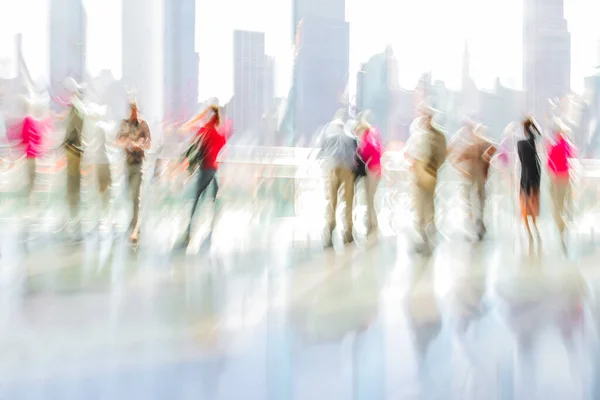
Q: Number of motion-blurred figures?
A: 11